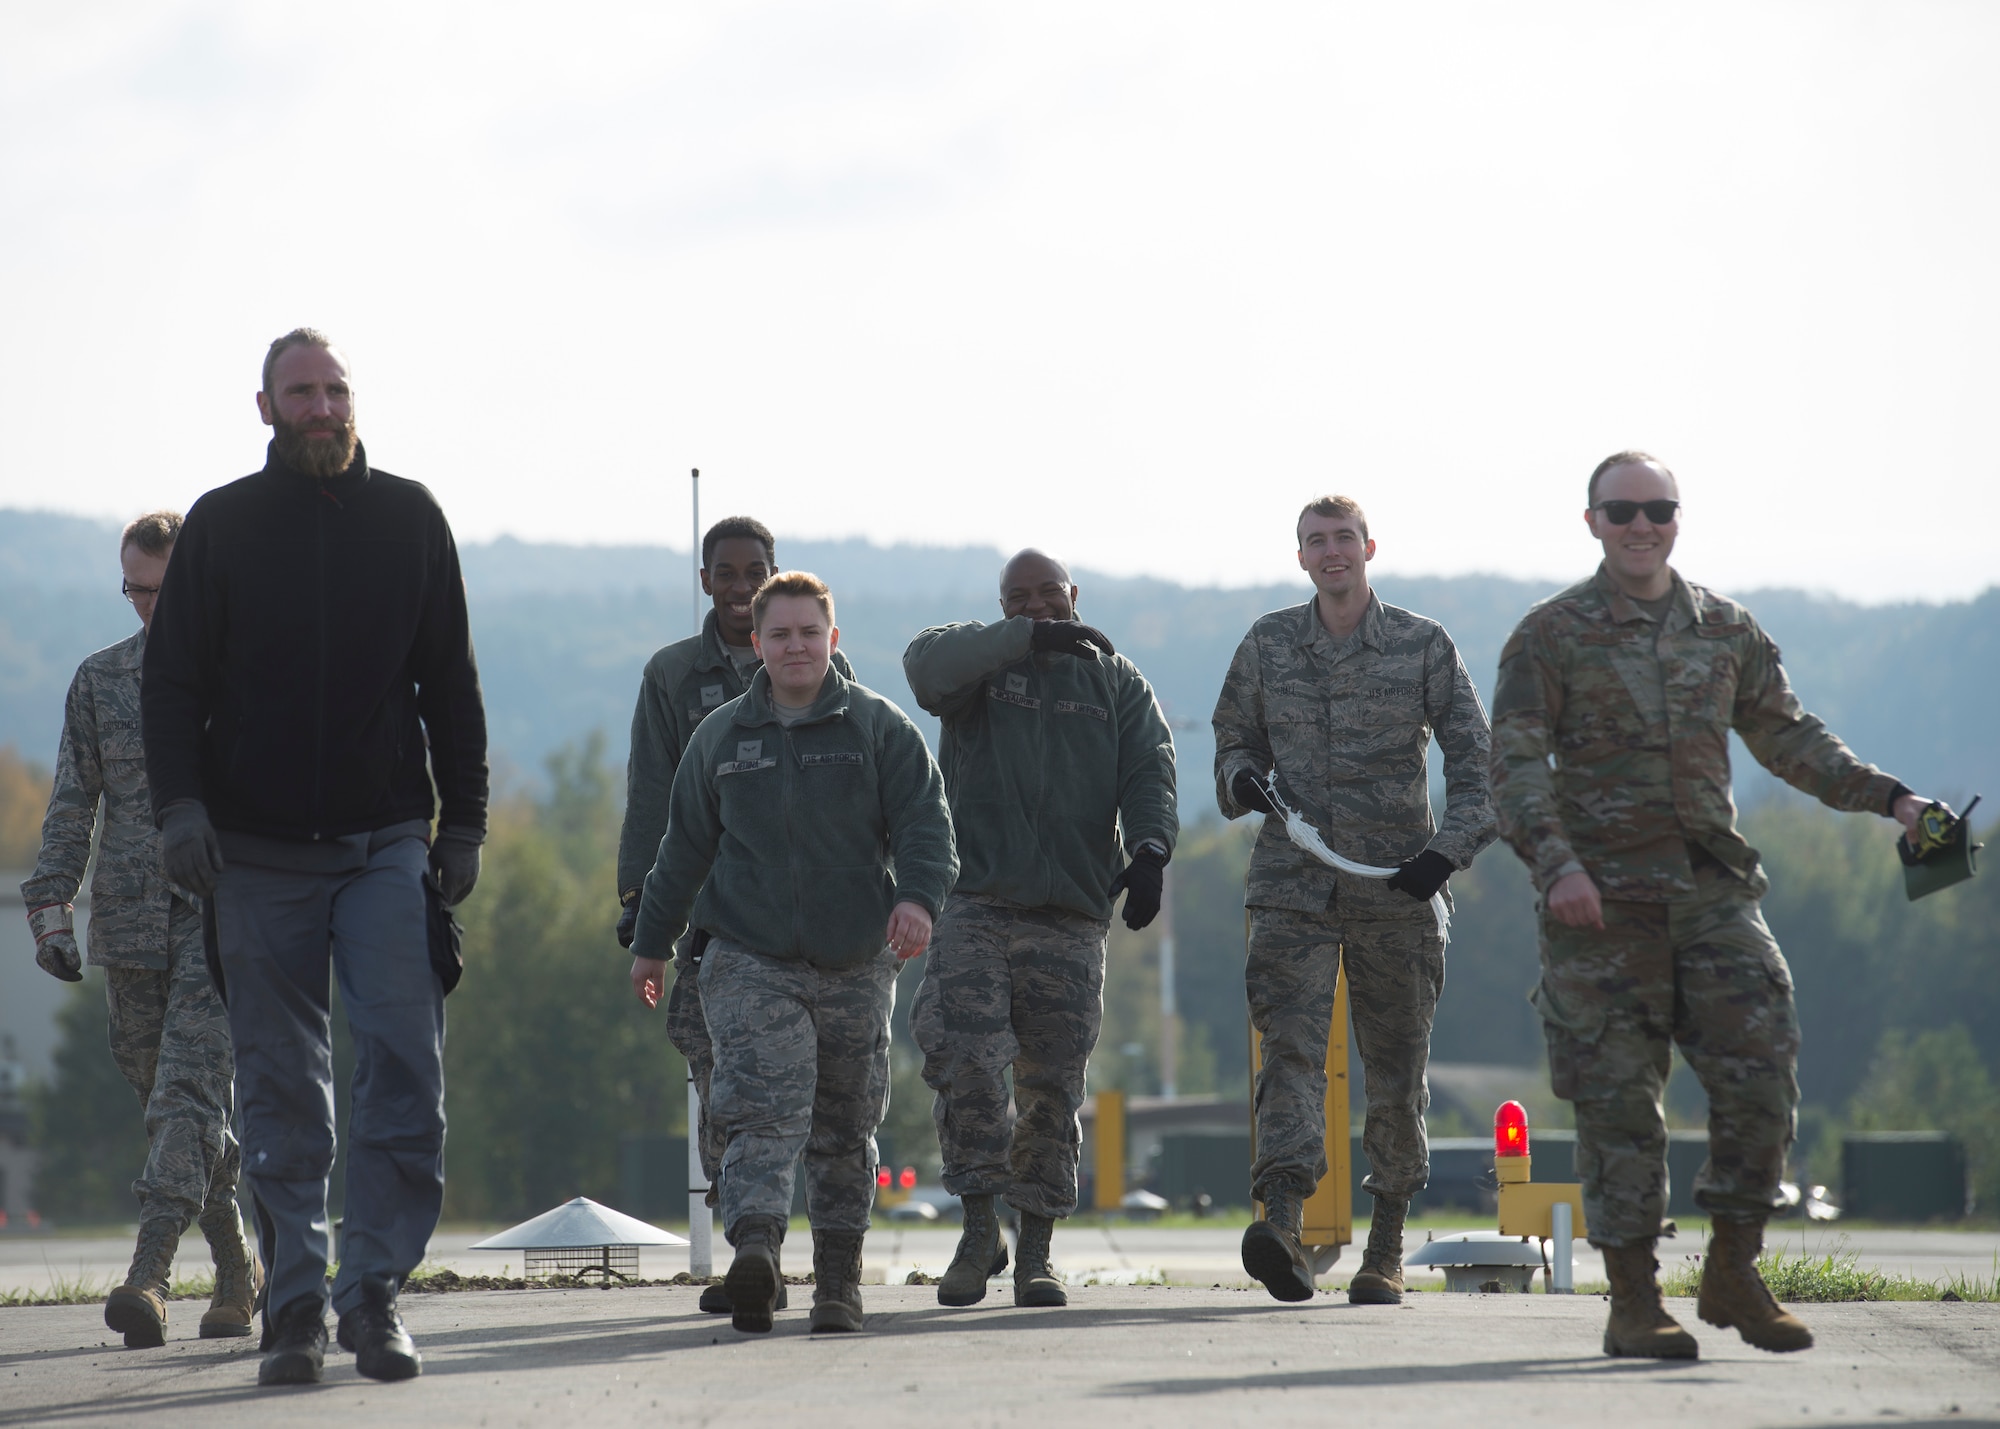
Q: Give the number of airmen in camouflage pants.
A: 6